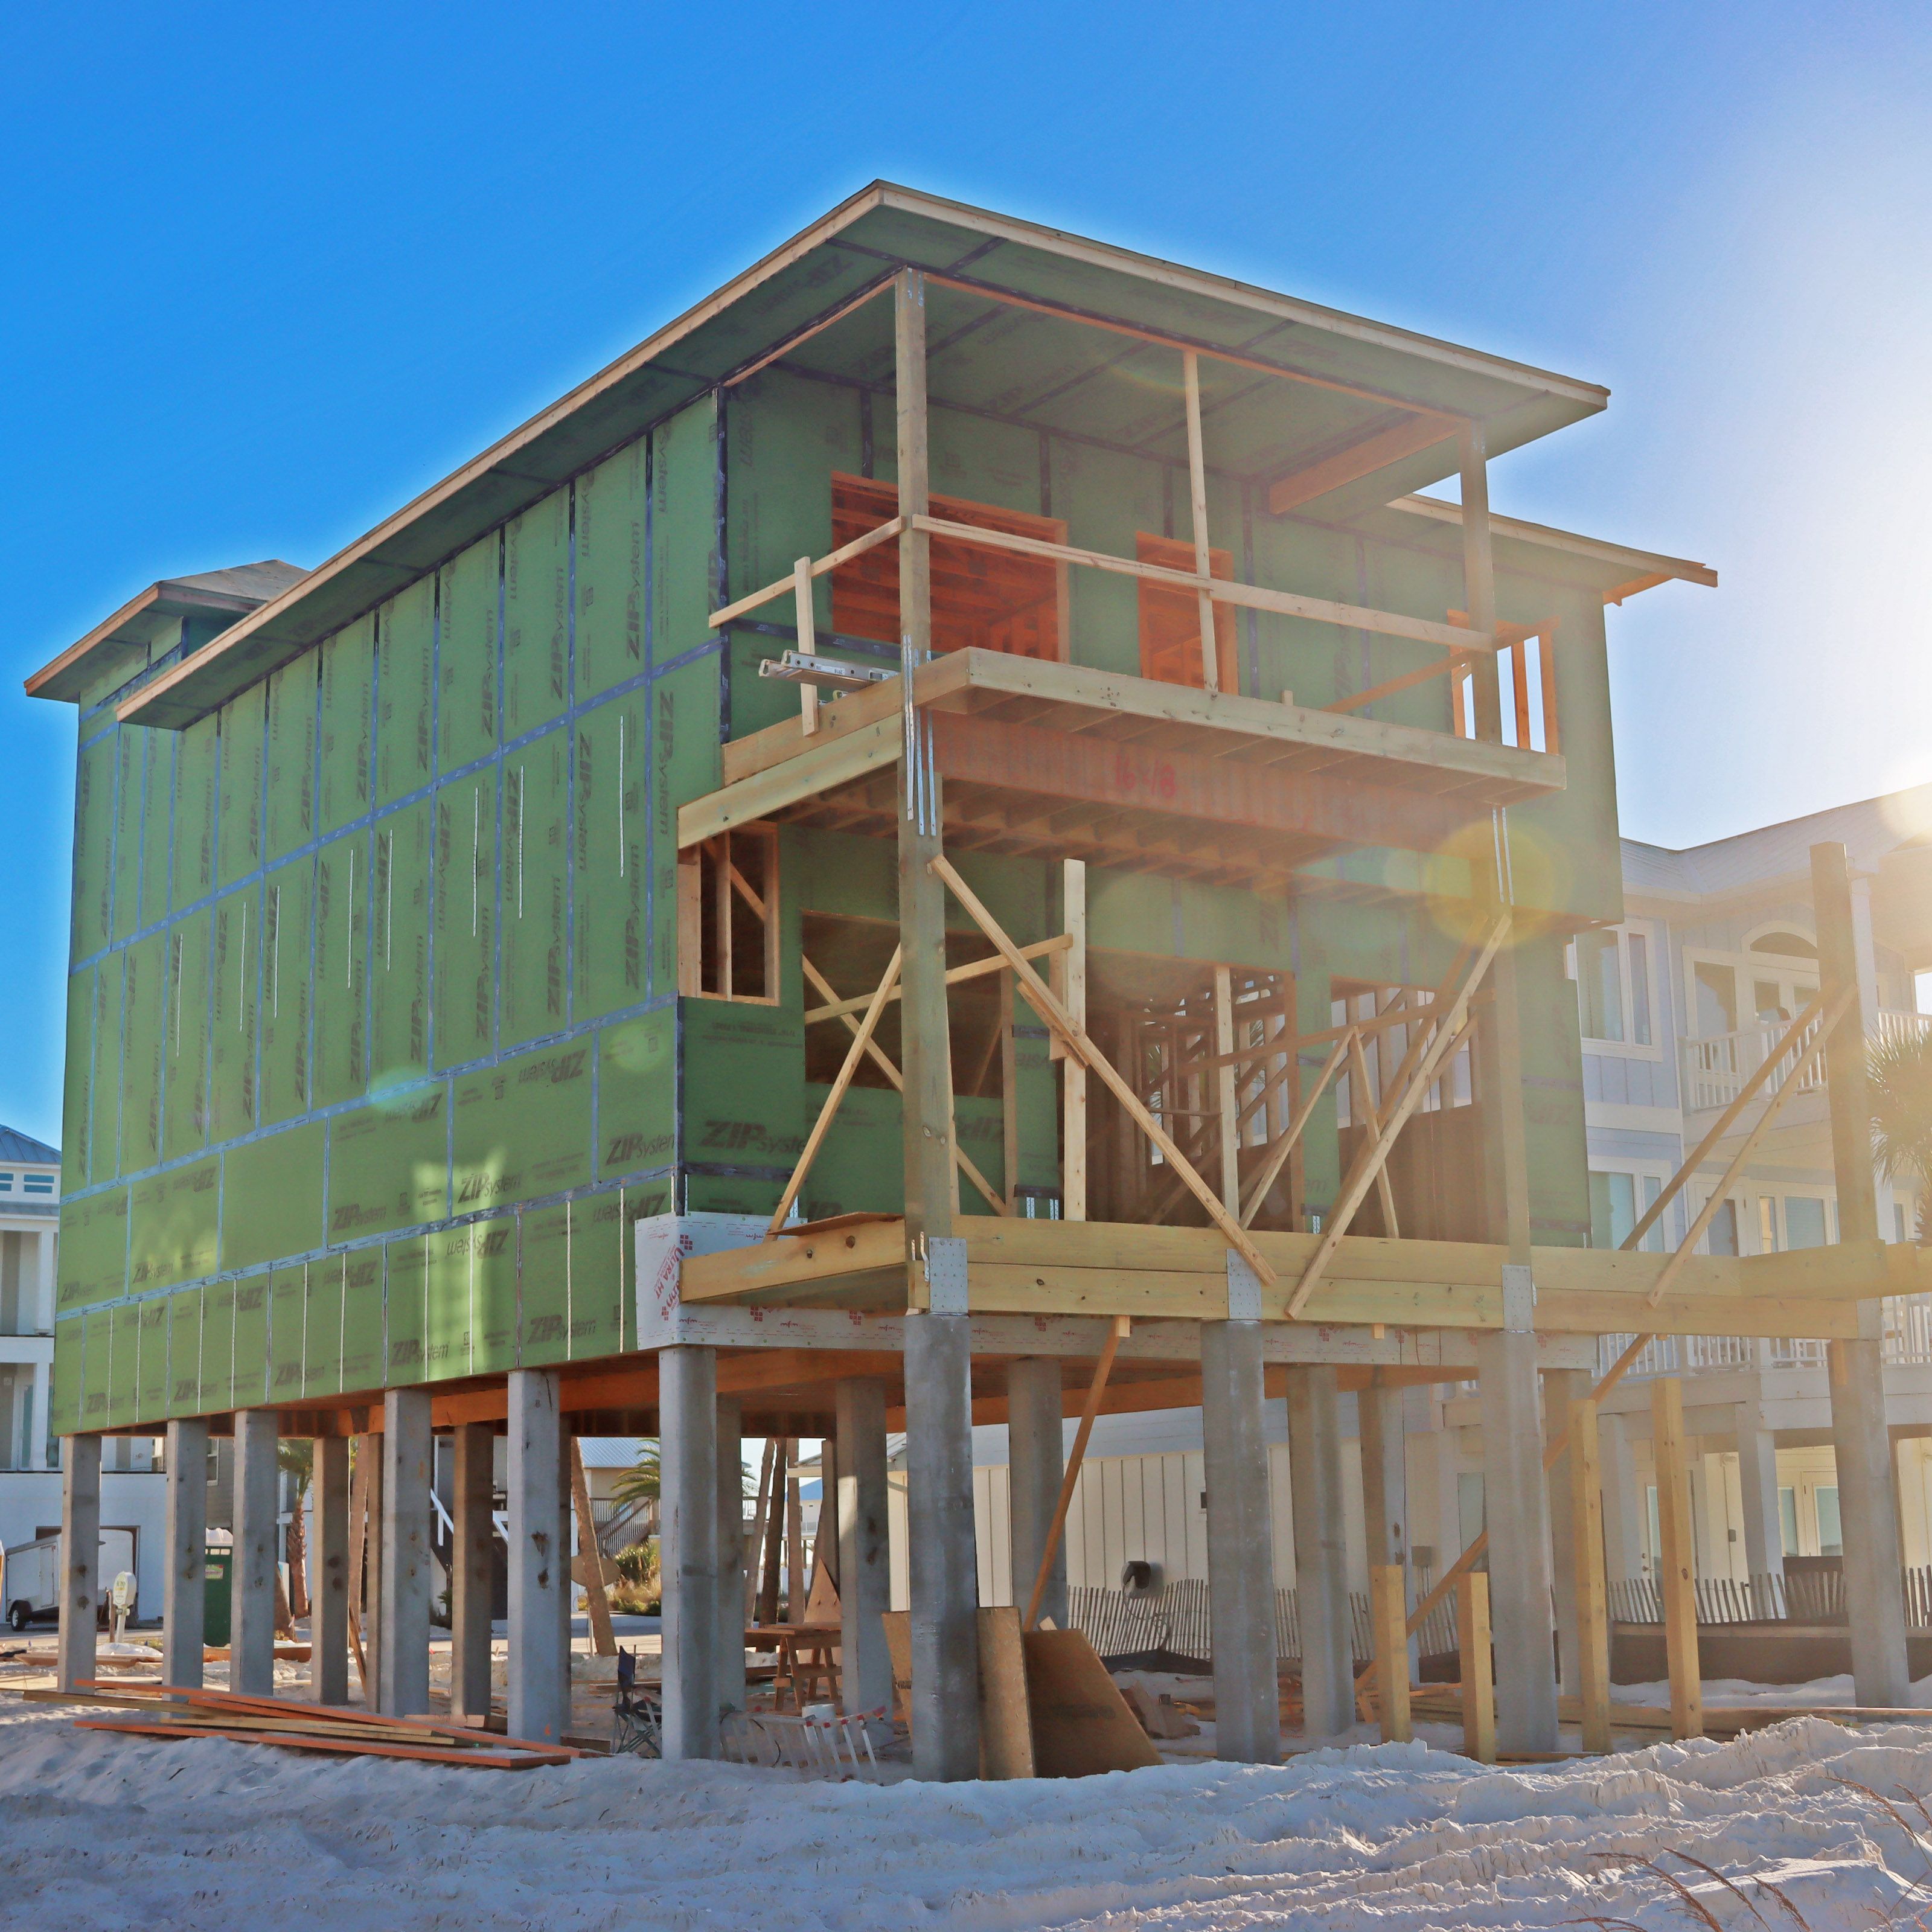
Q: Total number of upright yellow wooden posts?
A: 4